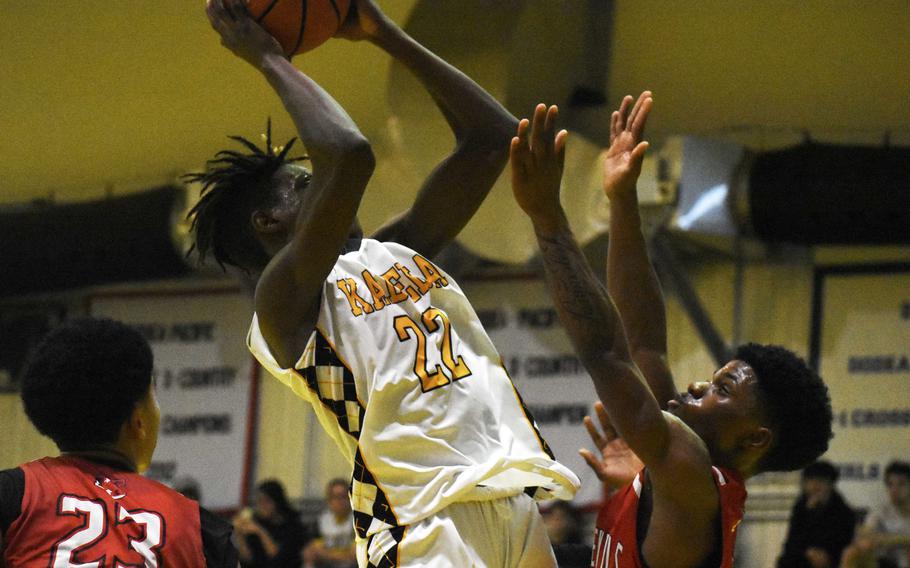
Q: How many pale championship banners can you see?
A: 3